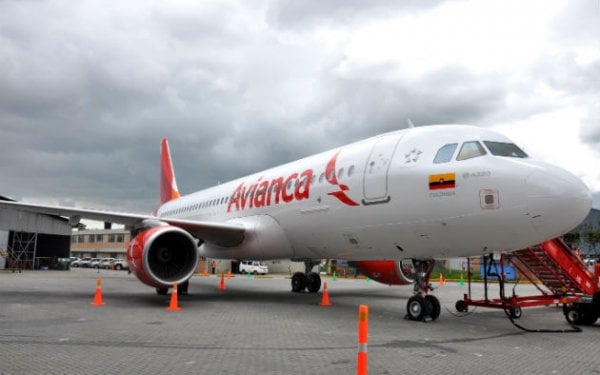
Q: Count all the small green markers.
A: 4